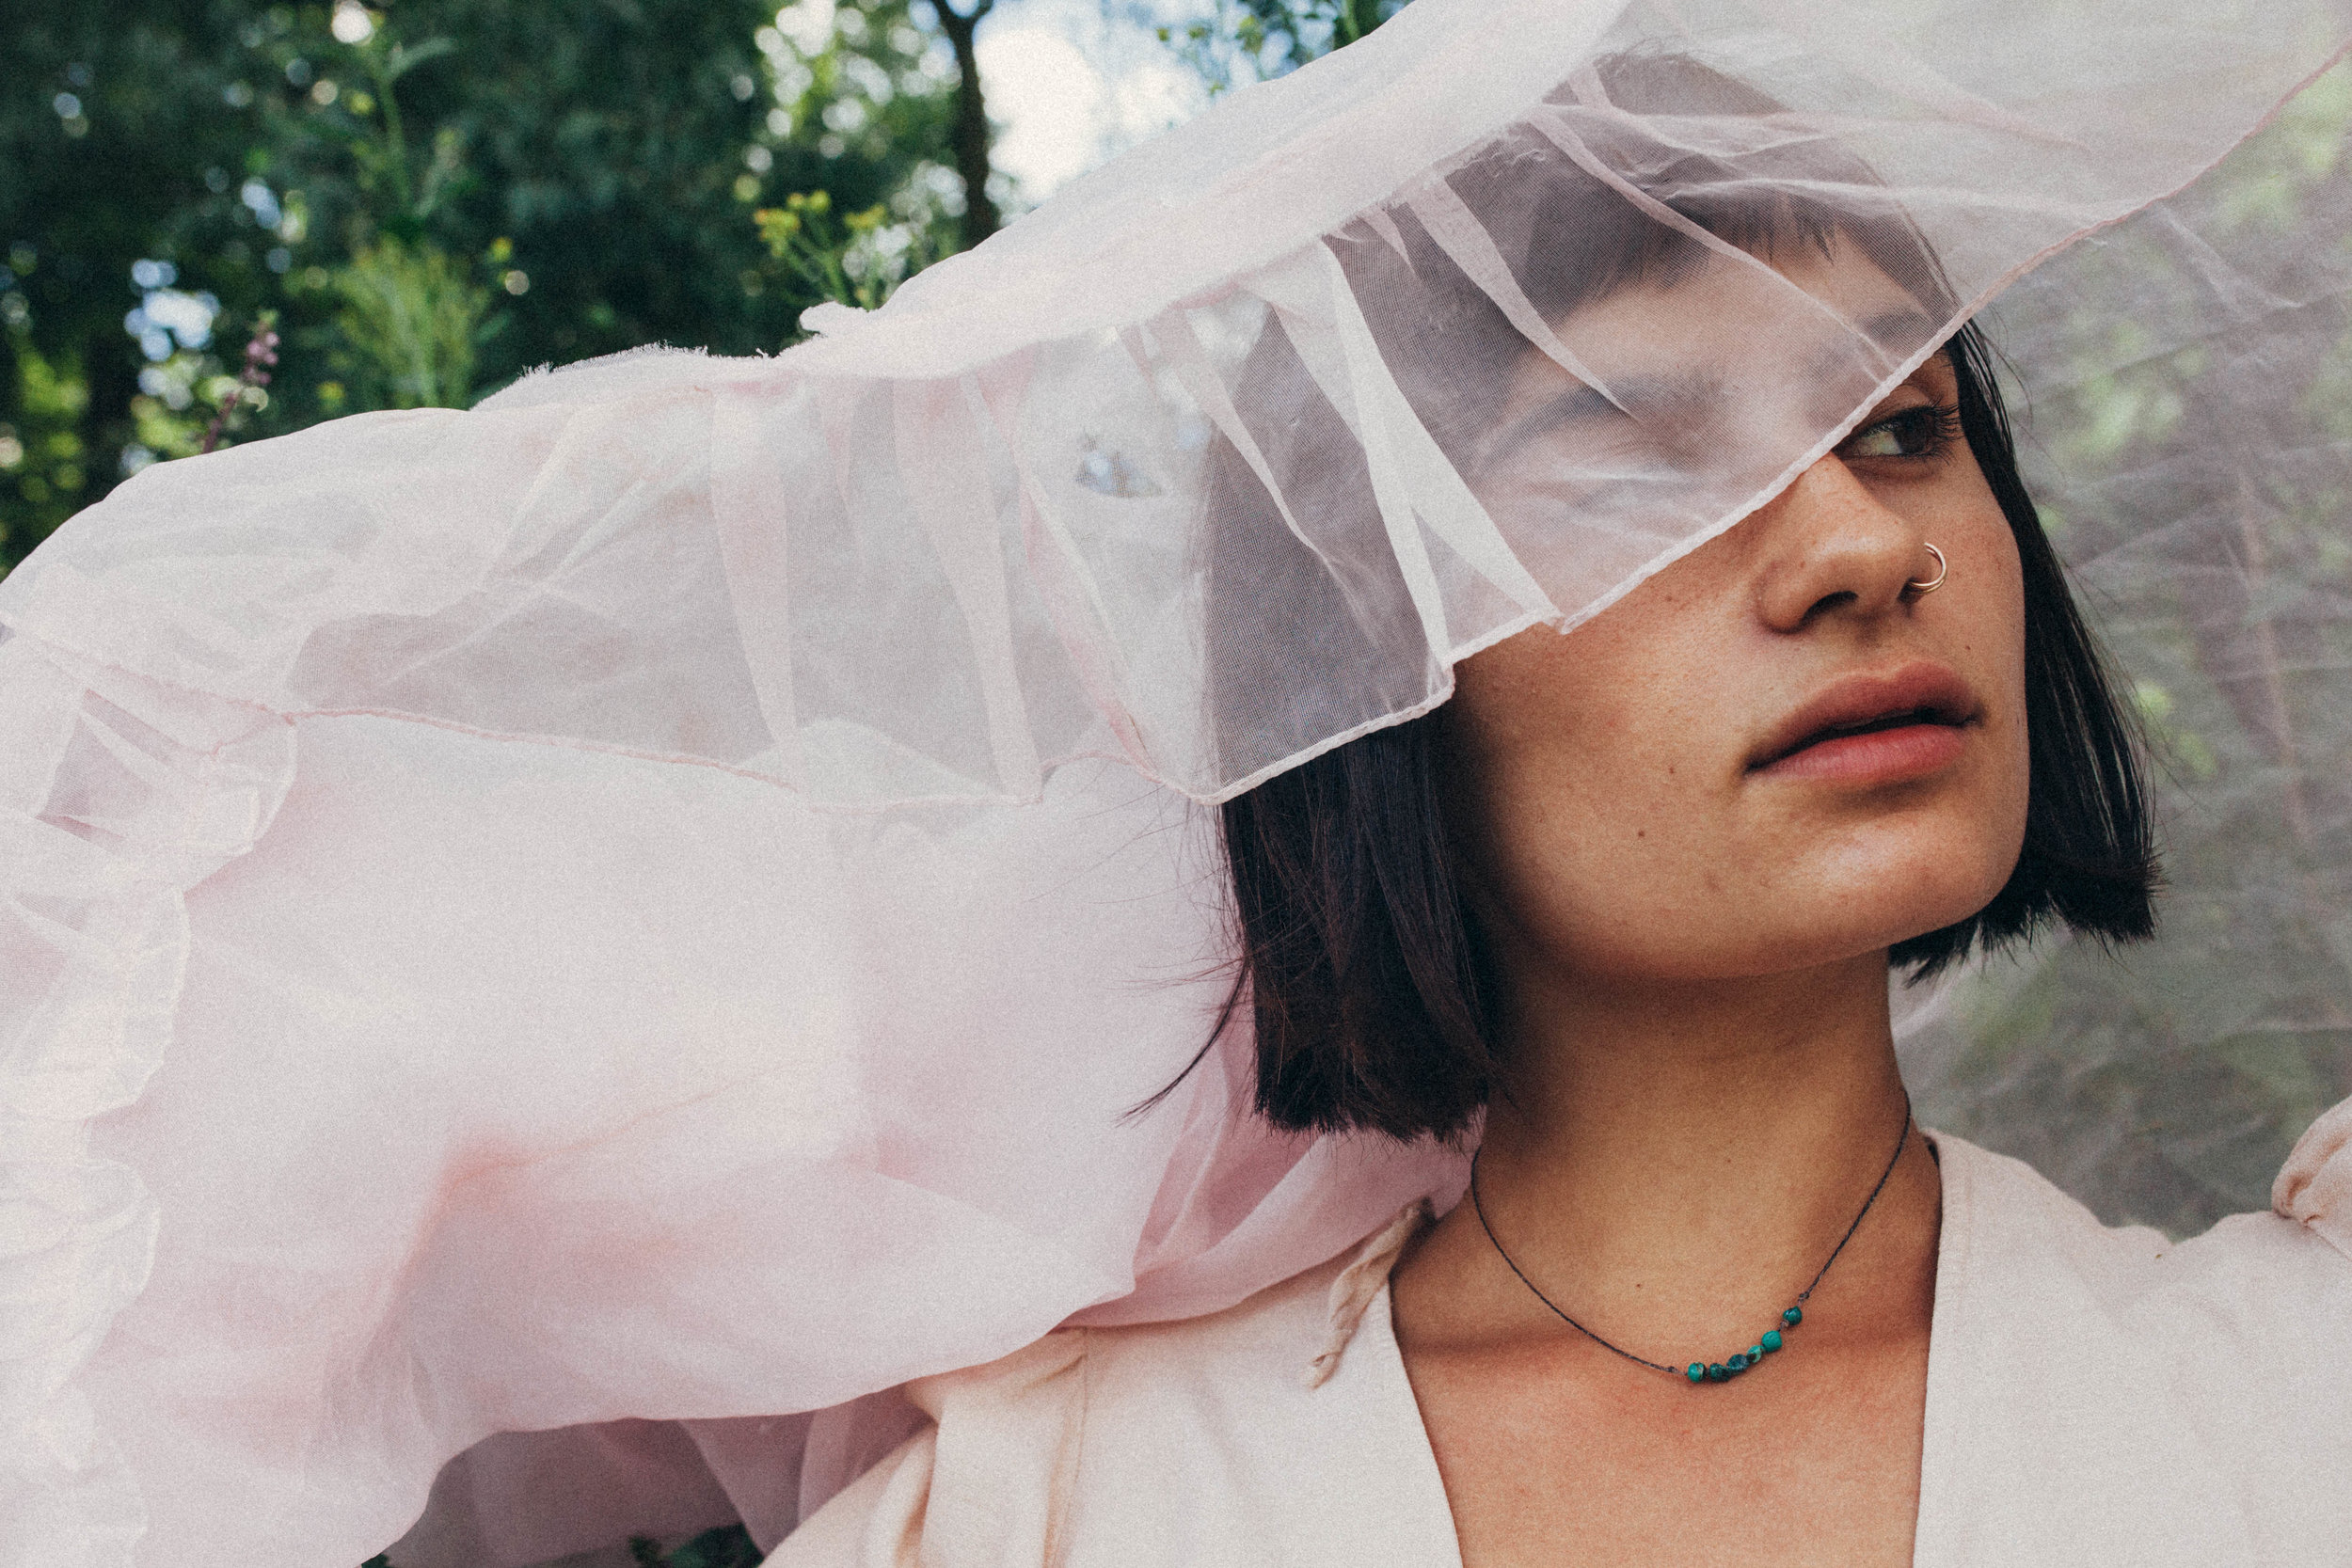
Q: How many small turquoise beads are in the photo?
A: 6